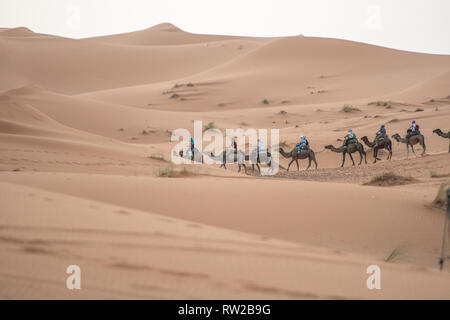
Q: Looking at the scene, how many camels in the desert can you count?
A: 8